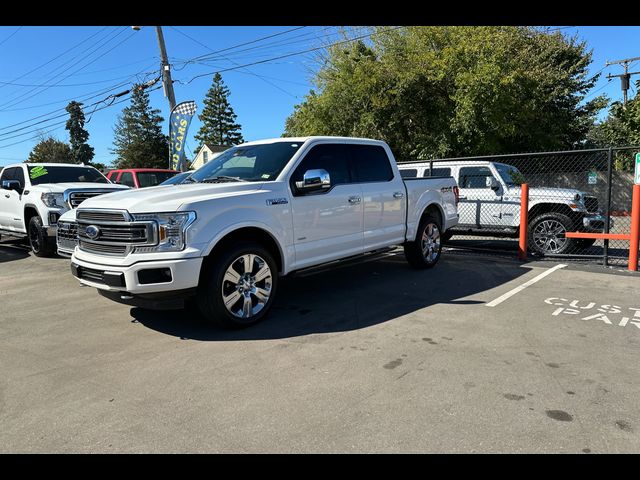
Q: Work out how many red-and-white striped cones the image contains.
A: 0